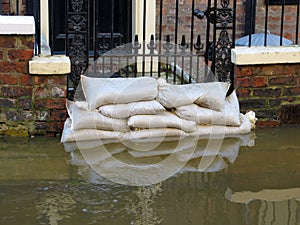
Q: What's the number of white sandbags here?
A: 9